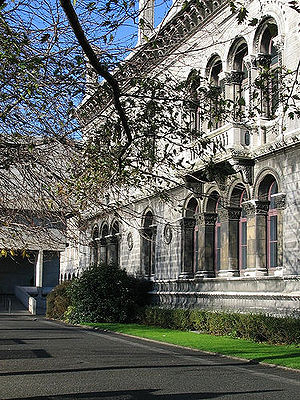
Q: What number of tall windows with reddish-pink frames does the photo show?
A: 4